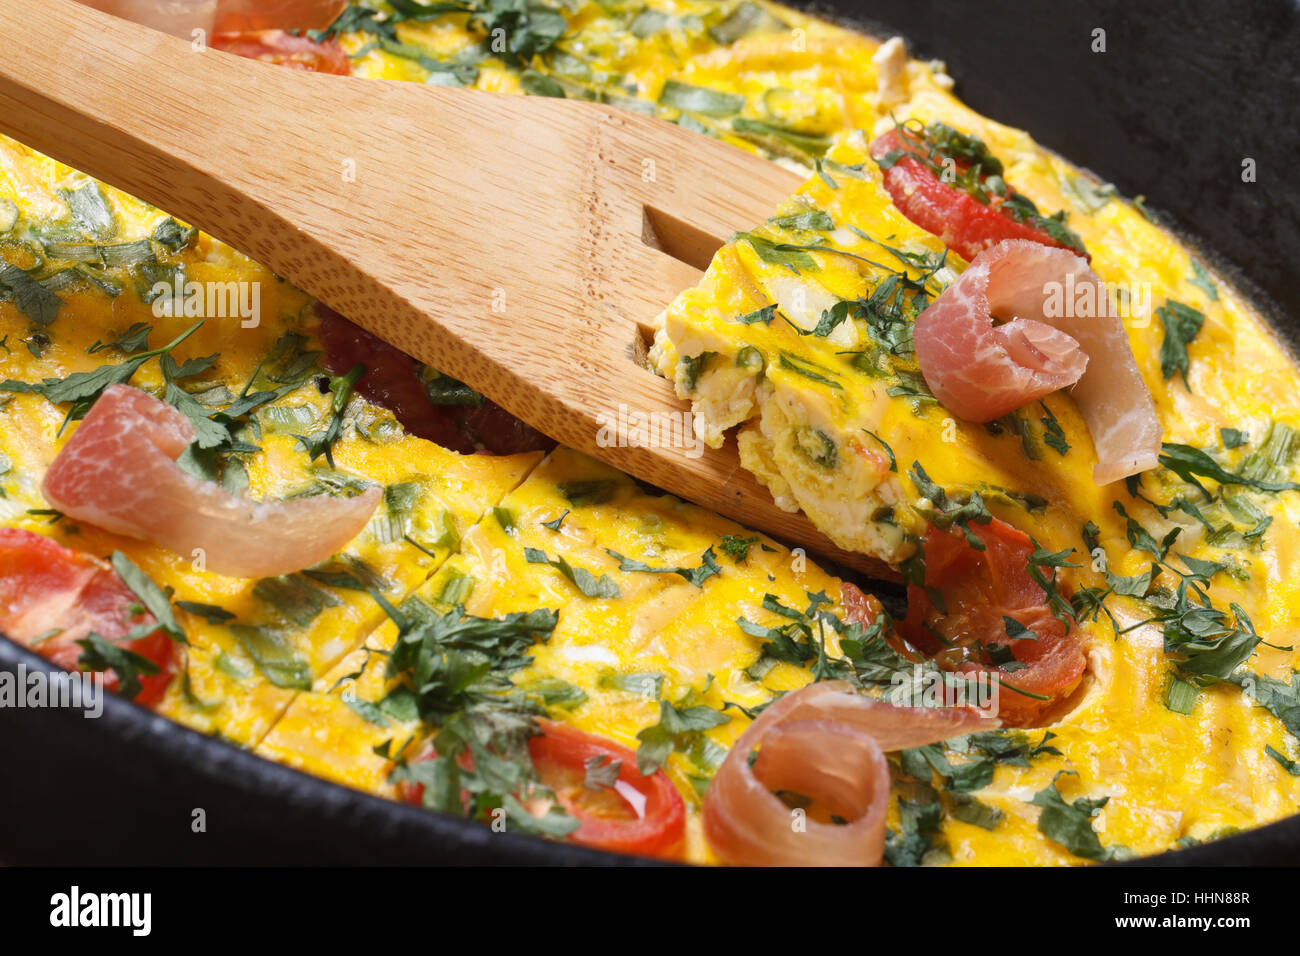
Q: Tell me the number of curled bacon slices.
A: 3